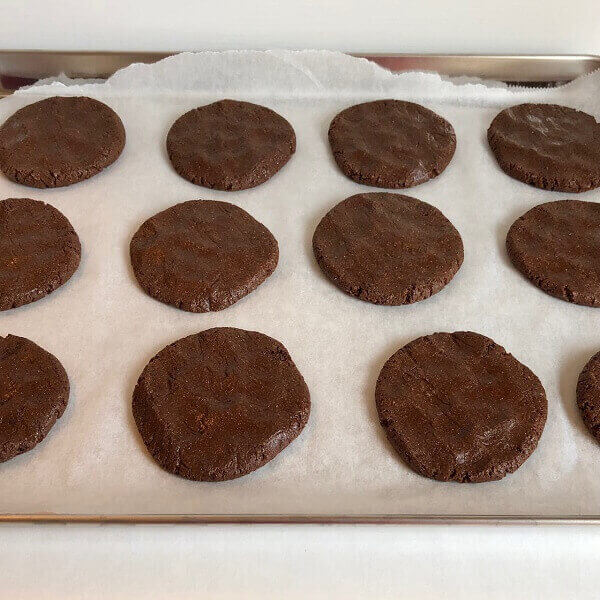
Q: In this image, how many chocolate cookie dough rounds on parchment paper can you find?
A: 12